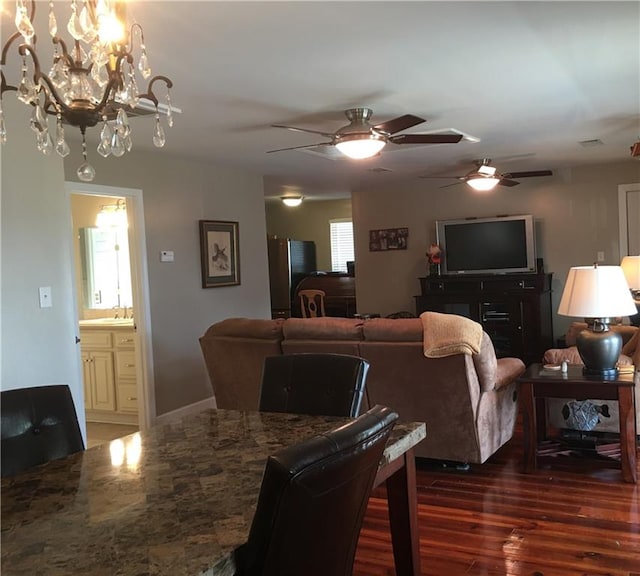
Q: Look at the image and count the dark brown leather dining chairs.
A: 3